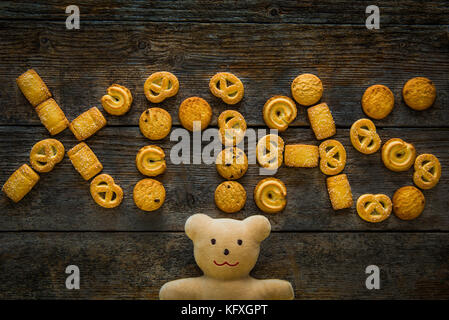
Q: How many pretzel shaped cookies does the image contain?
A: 10